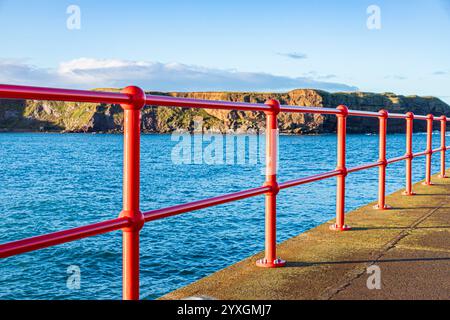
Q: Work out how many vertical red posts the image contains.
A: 7